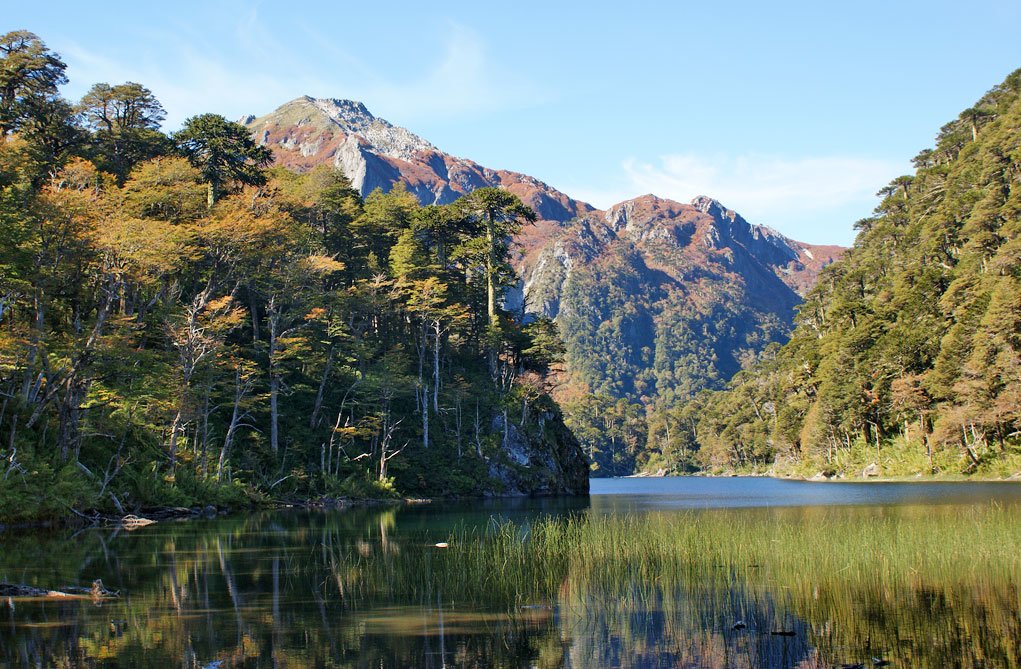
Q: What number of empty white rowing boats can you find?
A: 0